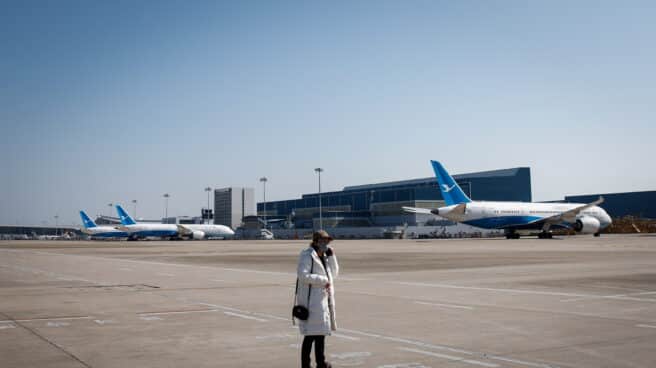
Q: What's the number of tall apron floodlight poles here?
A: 7